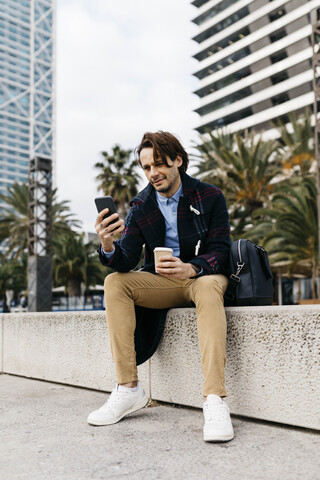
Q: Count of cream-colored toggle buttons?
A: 2